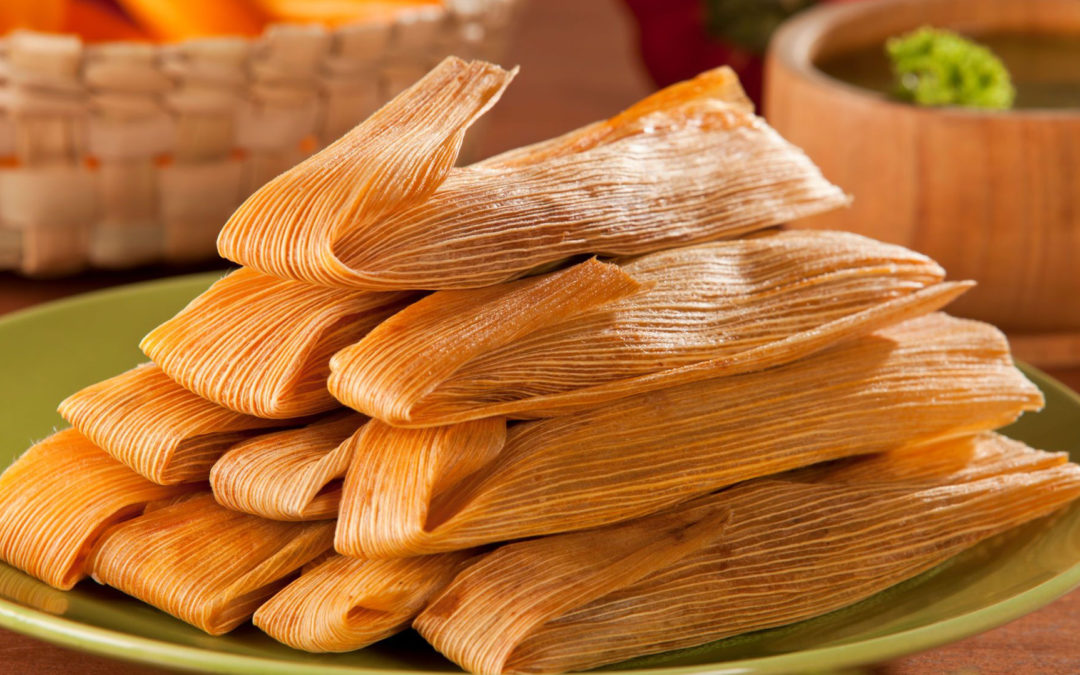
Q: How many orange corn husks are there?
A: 10